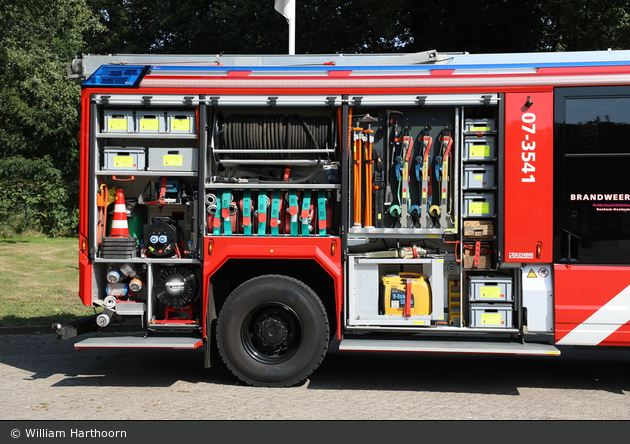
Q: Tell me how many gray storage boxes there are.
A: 11